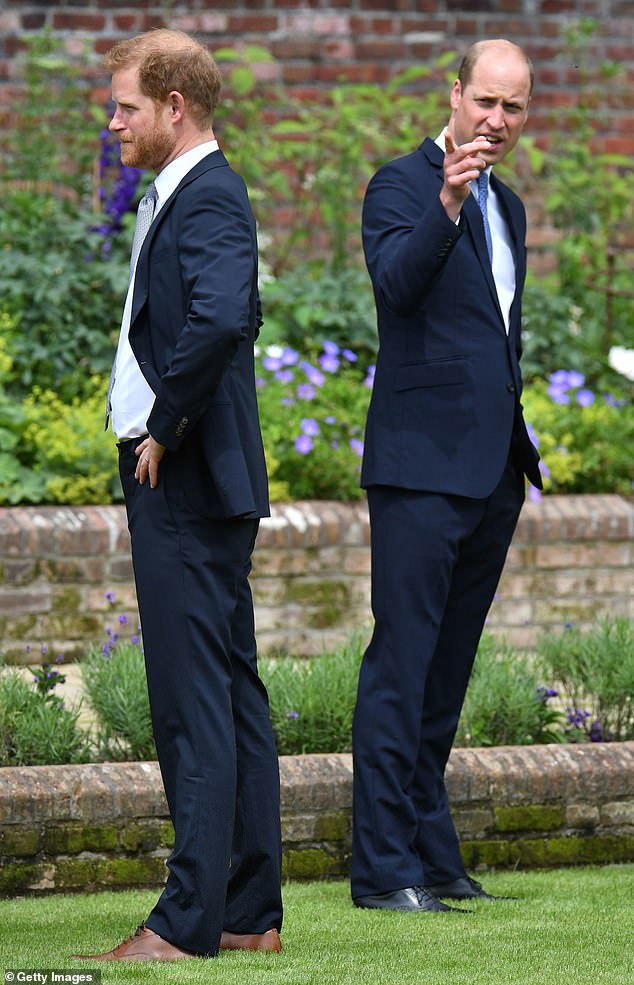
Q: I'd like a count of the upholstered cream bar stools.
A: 0